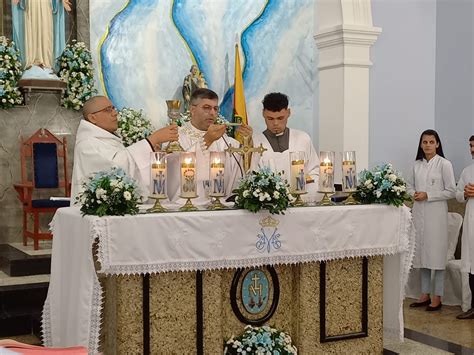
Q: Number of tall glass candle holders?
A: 6